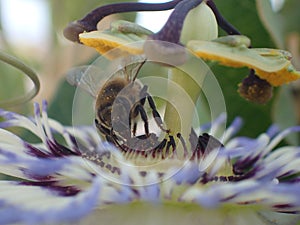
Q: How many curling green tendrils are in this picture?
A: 1